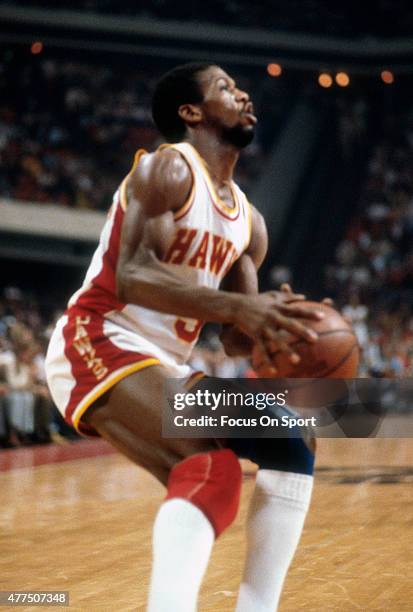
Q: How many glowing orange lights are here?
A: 5